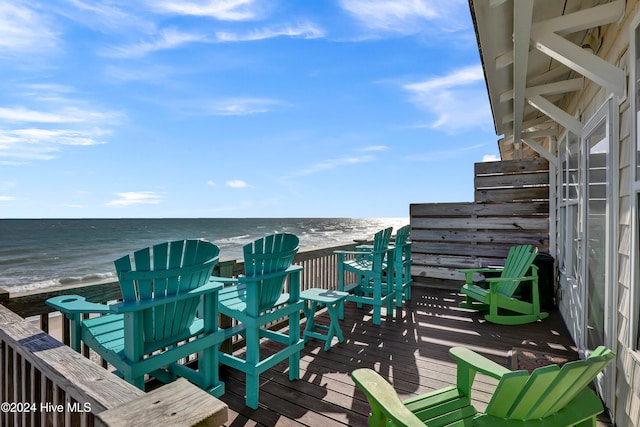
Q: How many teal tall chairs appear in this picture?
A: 4